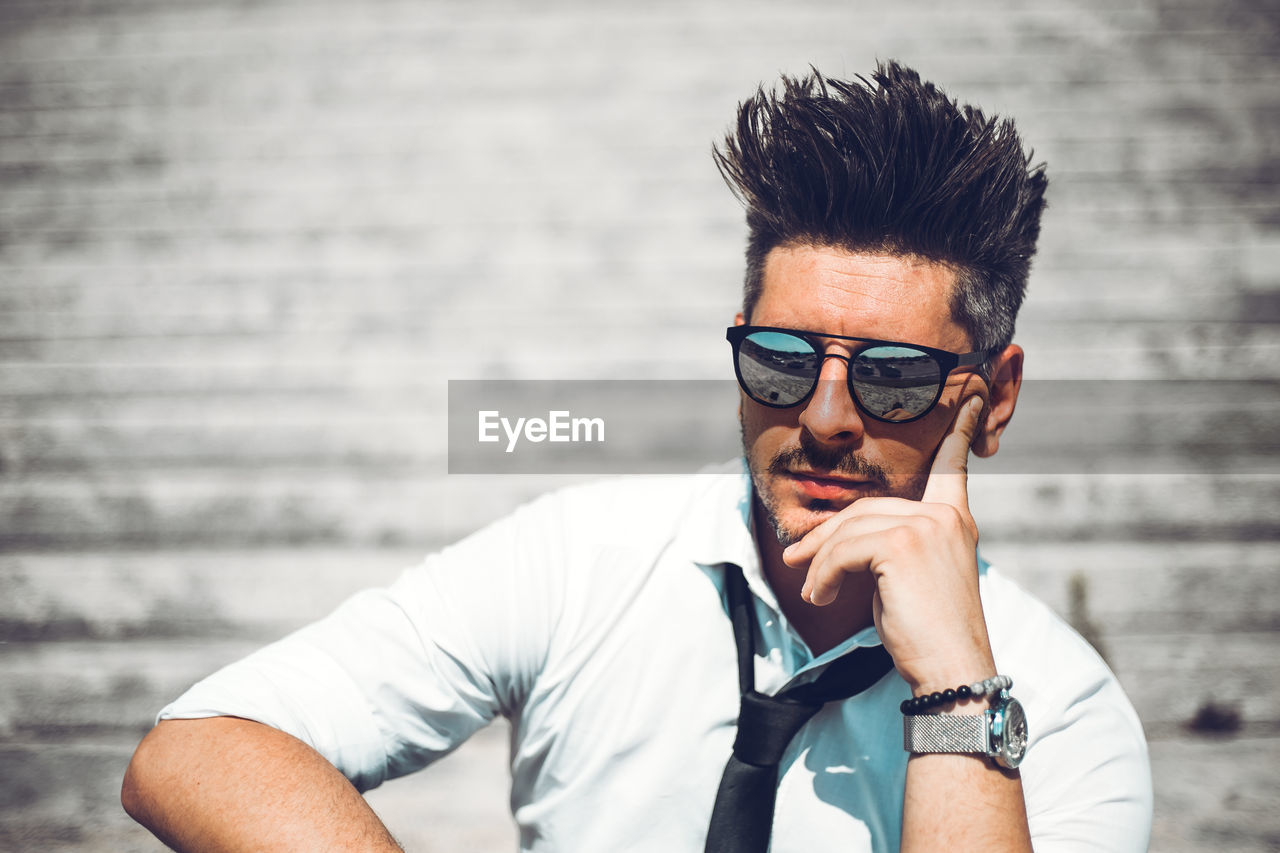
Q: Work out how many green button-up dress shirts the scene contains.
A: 0